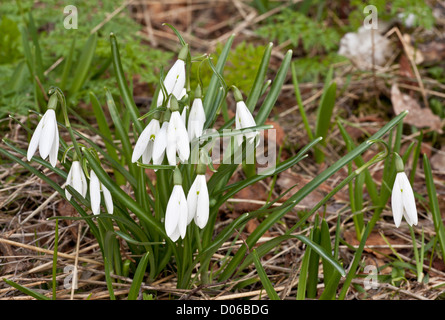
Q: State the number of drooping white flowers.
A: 12